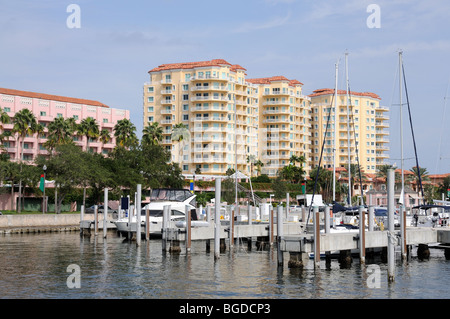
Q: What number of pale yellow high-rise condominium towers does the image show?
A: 3